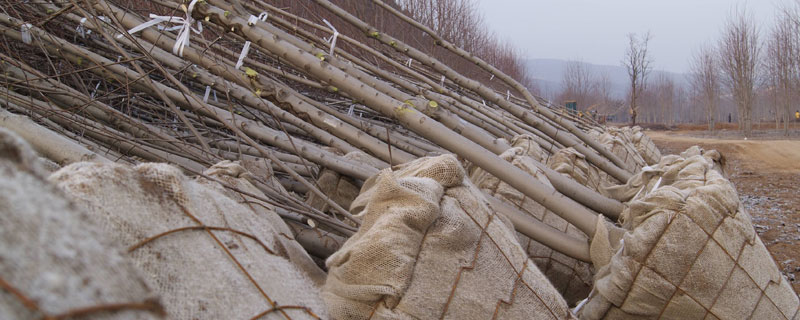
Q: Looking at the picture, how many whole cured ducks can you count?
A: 0